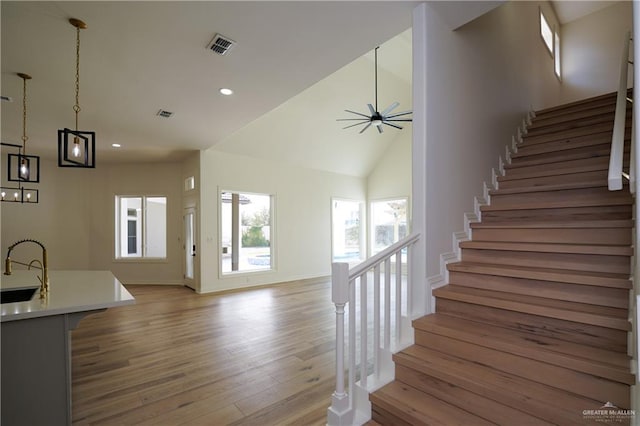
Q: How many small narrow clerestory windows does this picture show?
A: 2